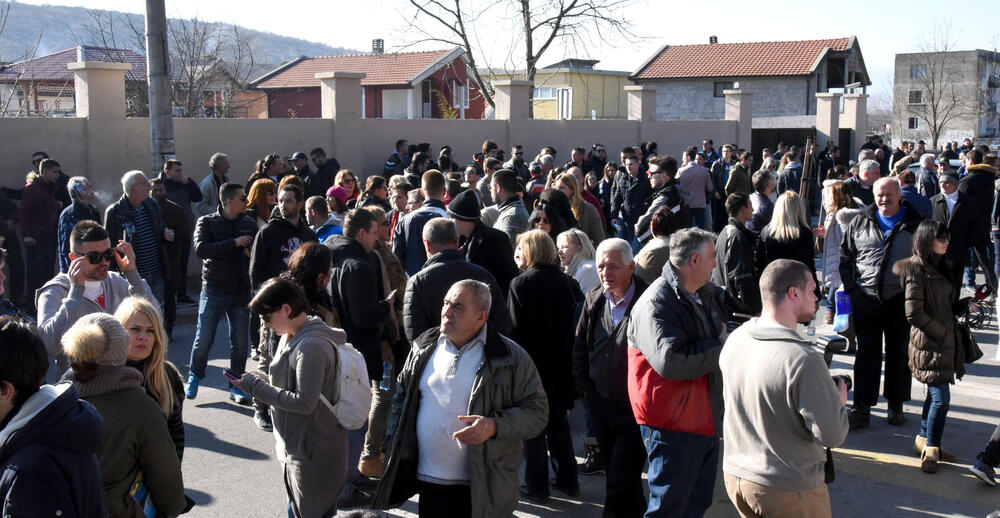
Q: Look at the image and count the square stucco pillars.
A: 7